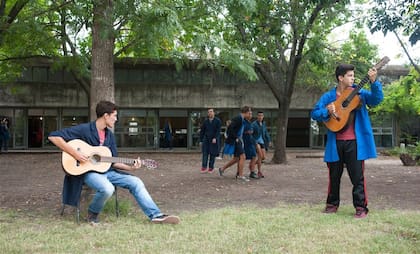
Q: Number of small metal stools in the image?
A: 1